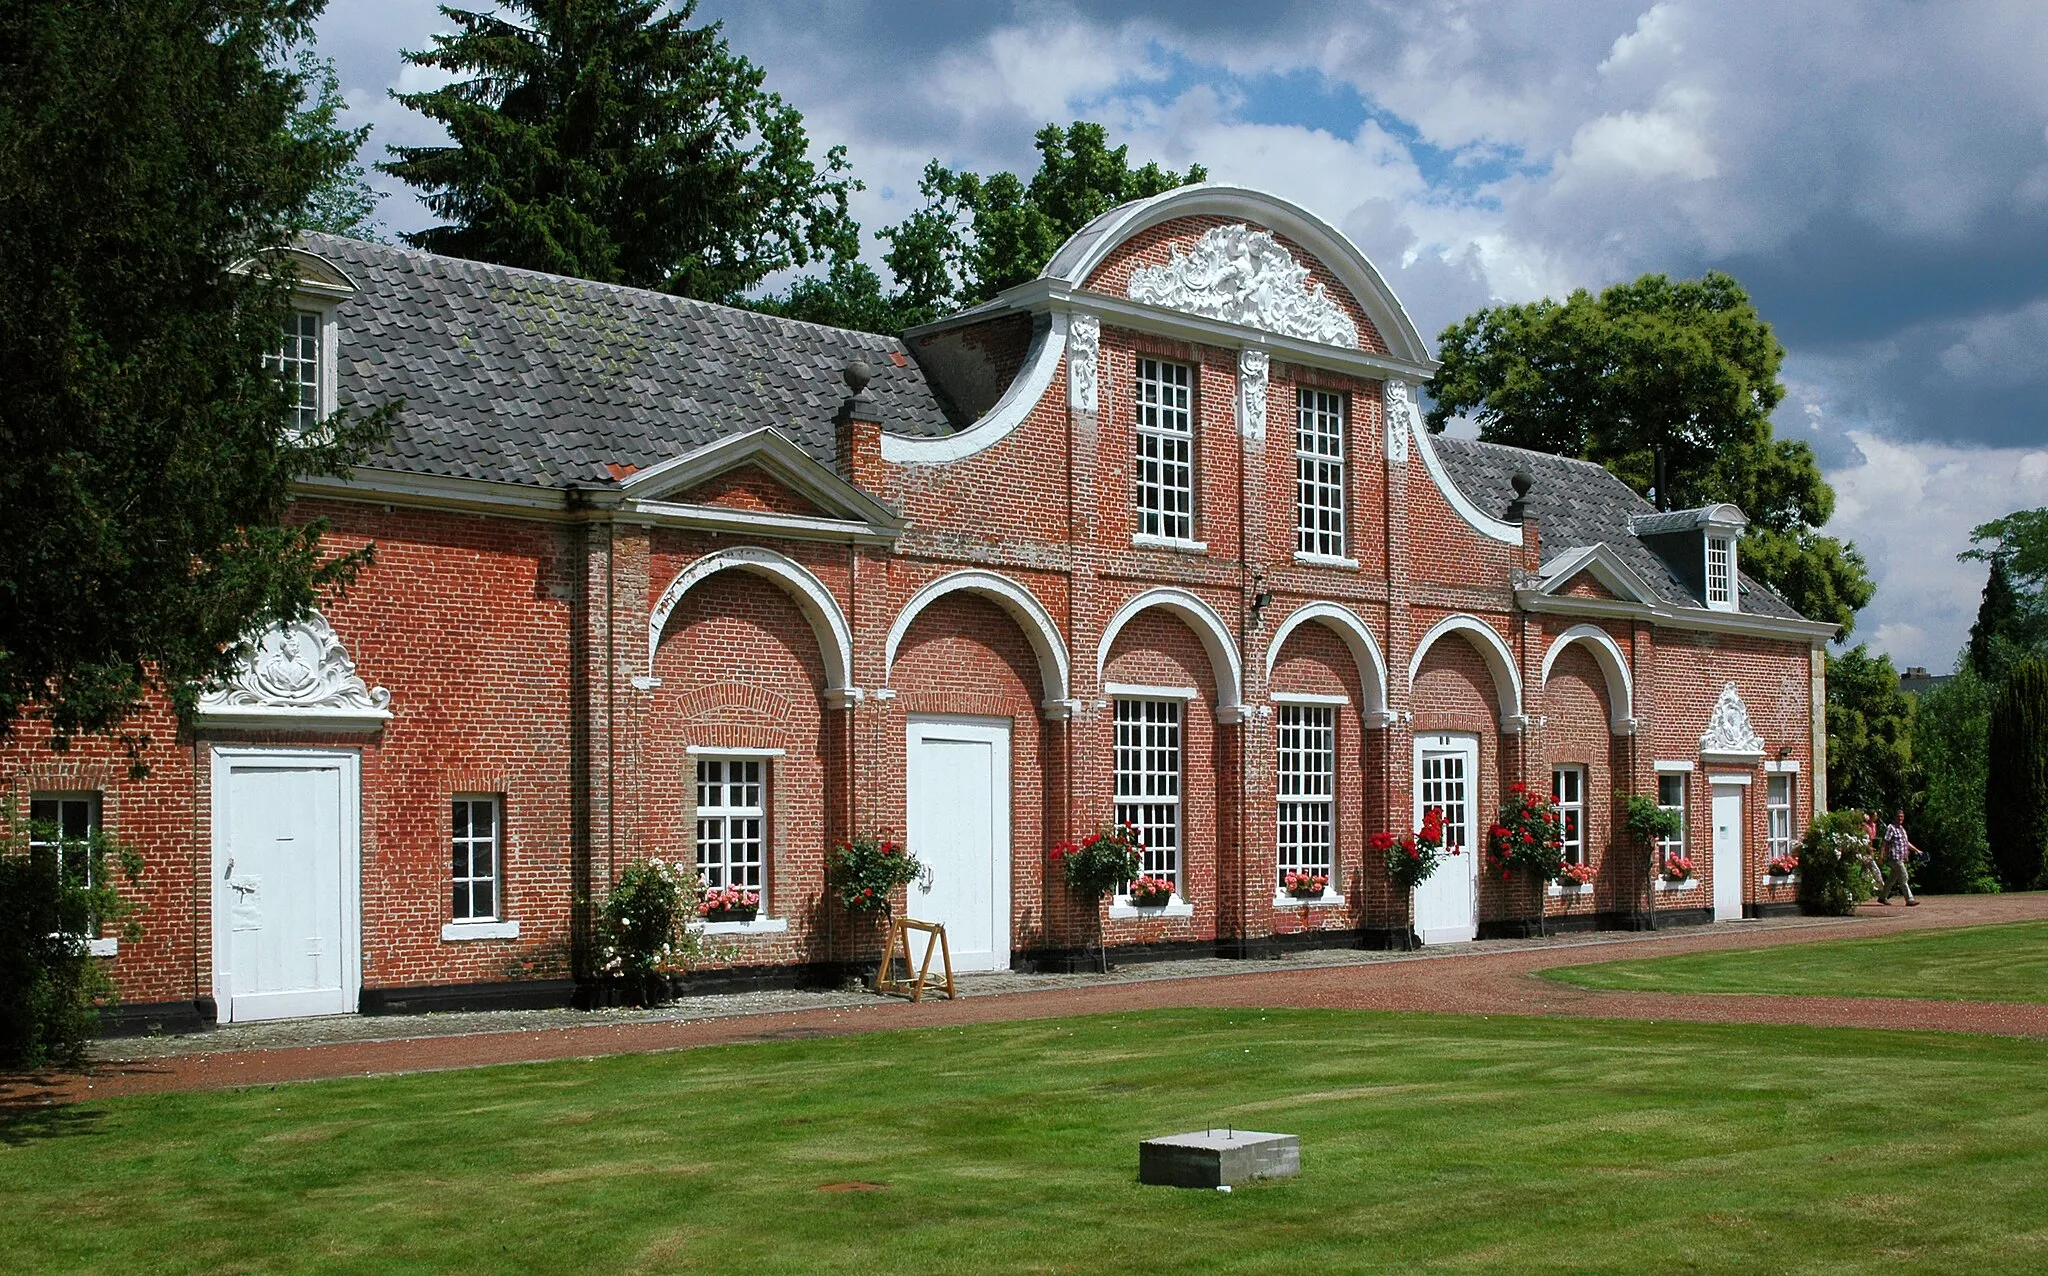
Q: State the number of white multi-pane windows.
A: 12